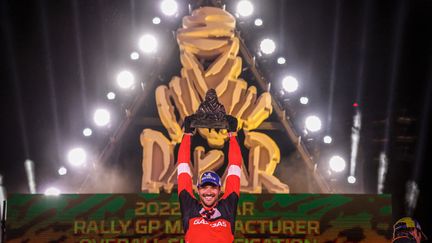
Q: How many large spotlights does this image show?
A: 11